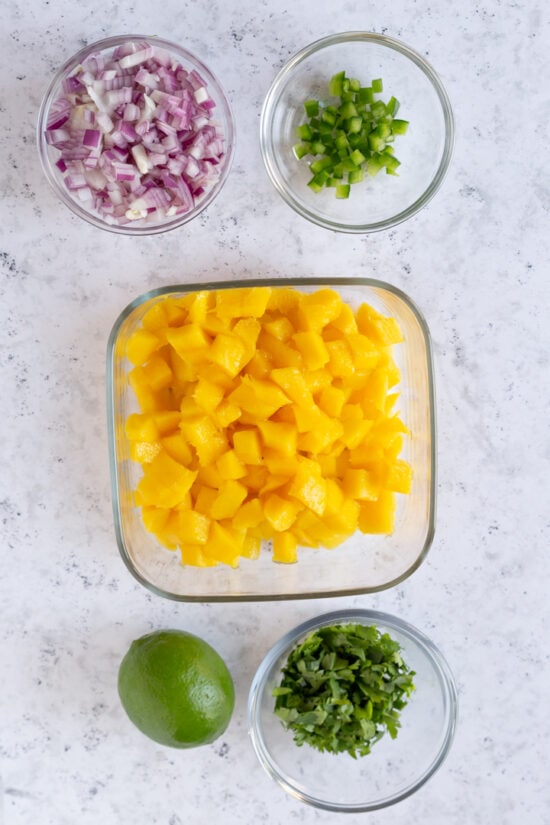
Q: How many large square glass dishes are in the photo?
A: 1